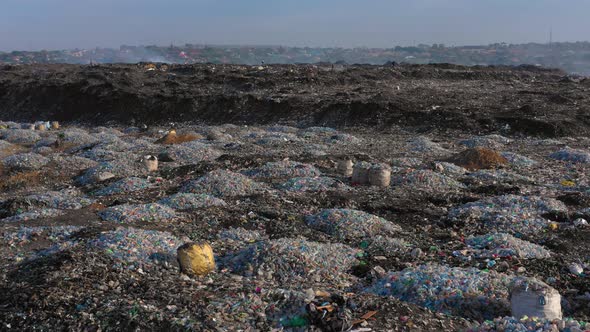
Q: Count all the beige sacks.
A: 5